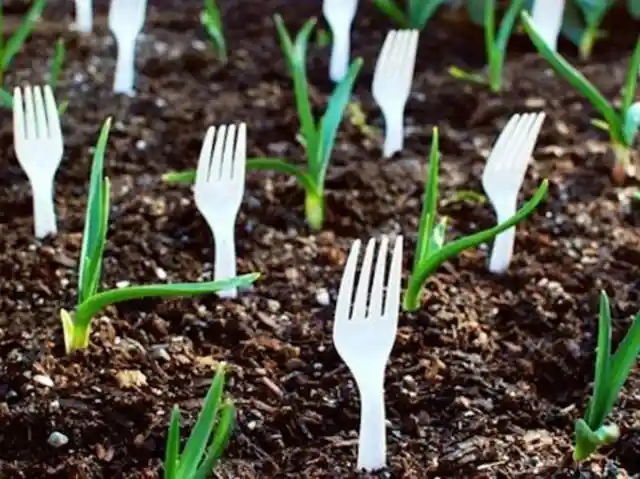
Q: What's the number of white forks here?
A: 9